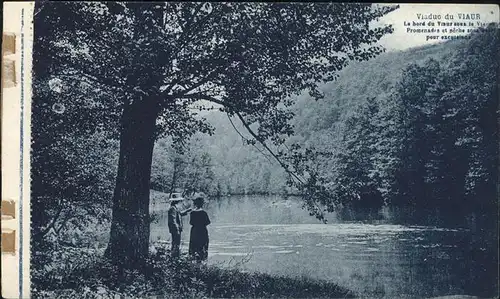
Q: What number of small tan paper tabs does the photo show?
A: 4